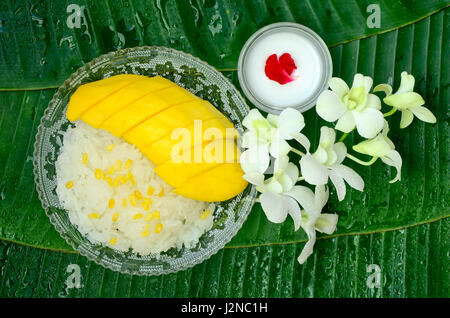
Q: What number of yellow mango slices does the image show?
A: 7